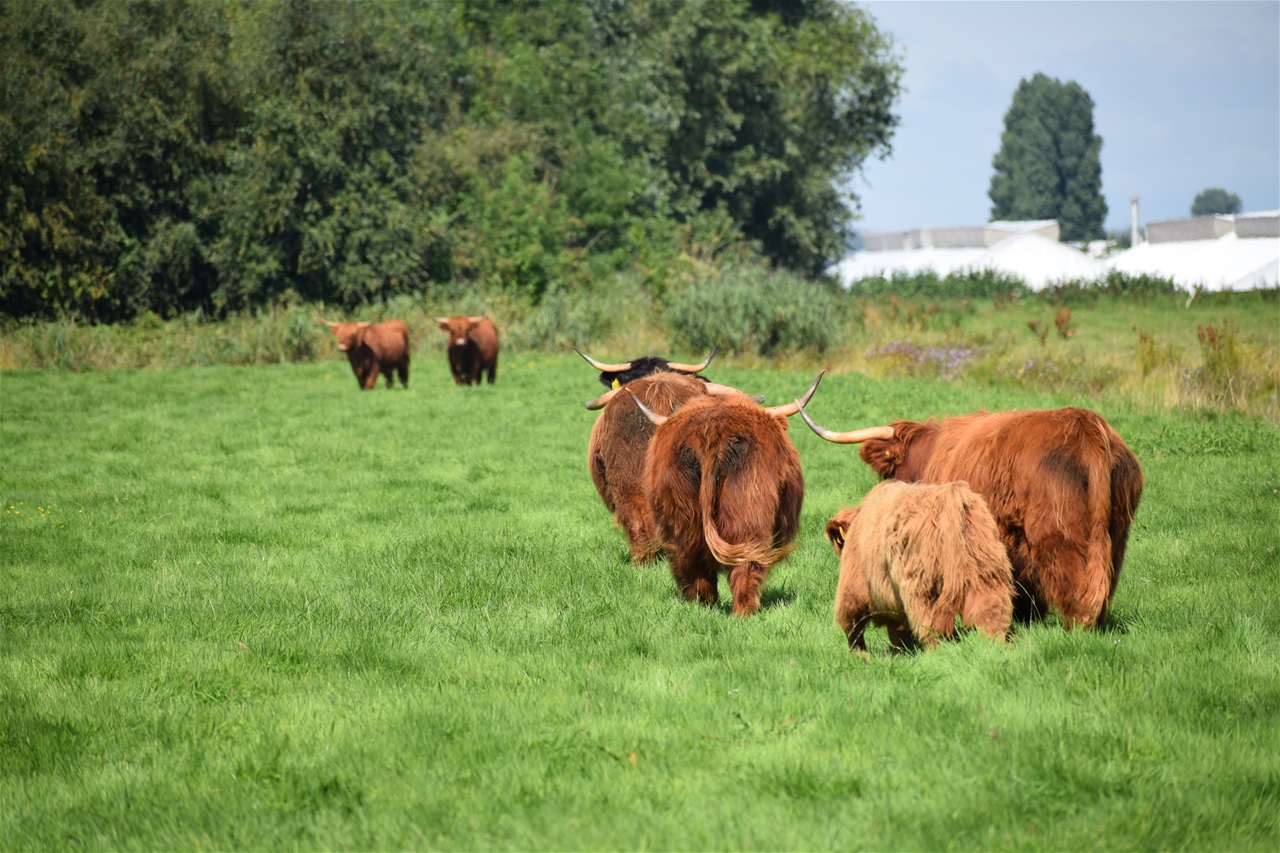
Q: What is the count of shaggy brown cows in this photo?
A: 6